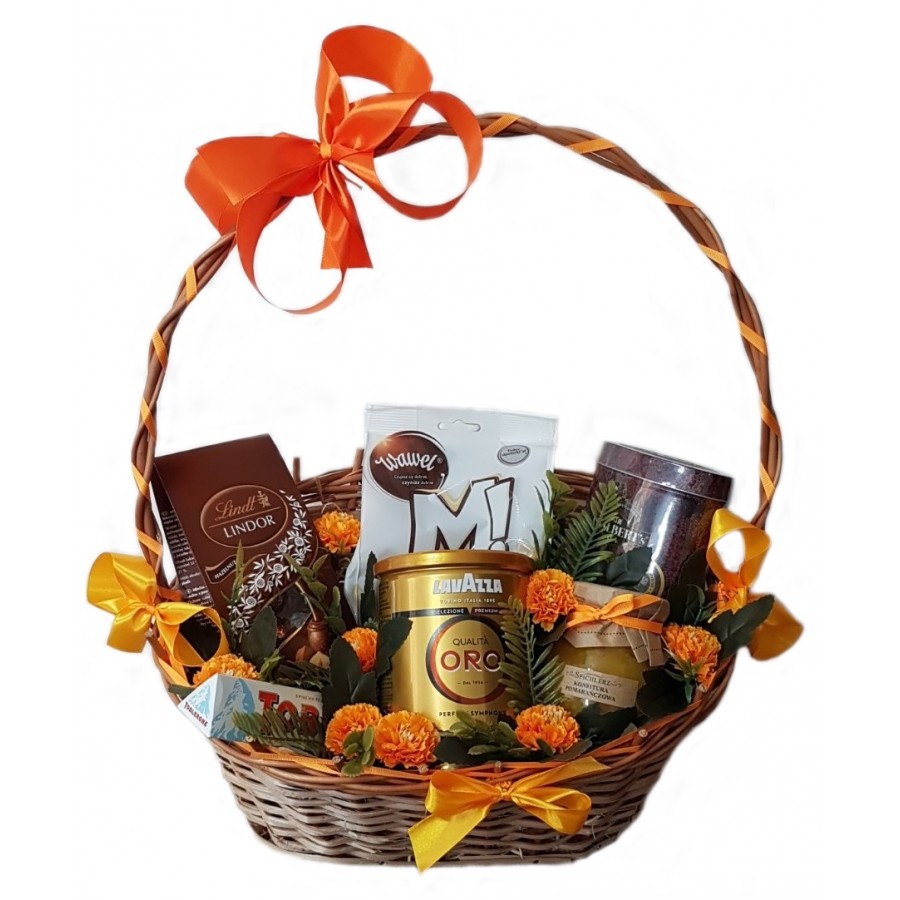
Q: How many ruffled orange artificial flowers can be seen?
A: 8